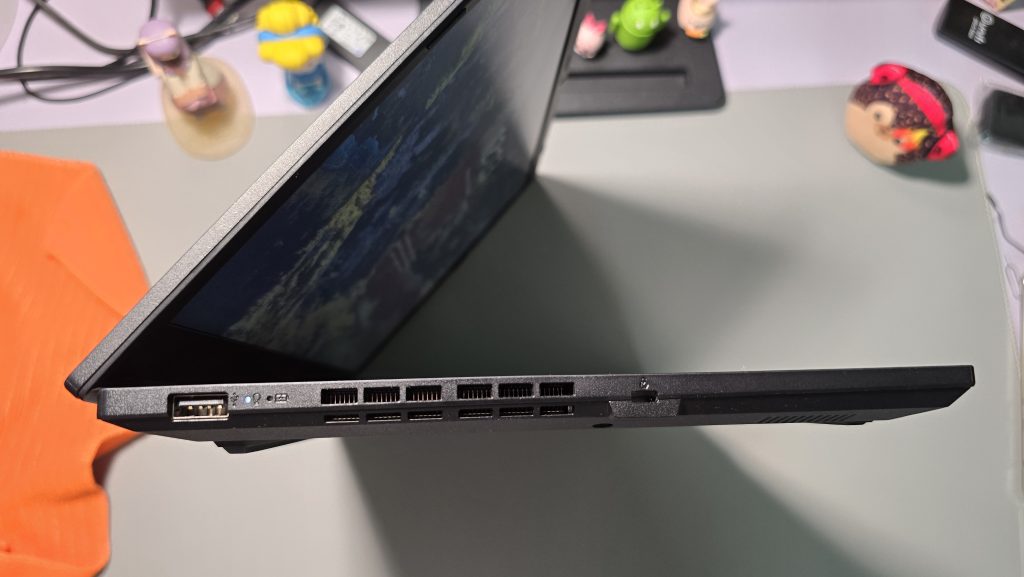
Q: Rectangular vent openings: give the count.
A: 12